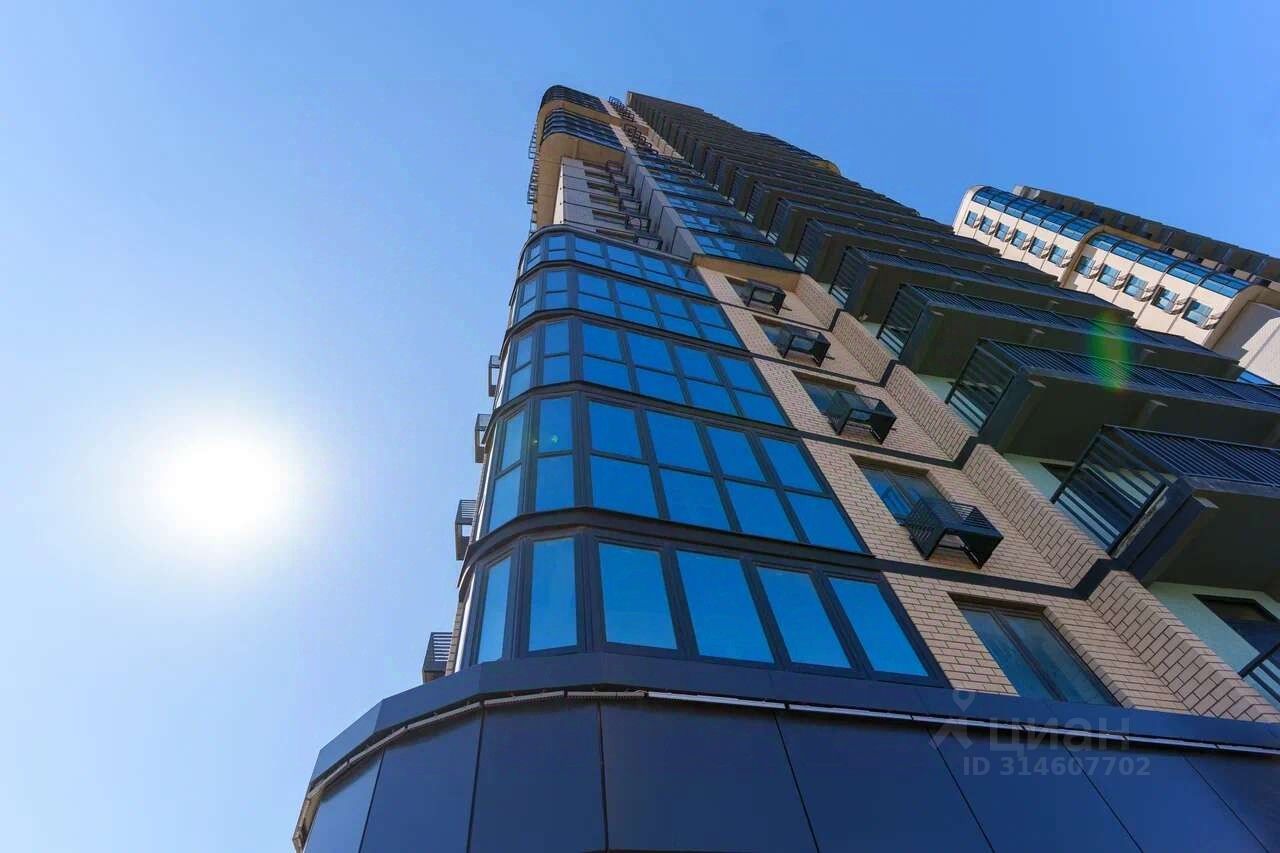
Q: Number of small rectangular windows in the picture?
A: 11